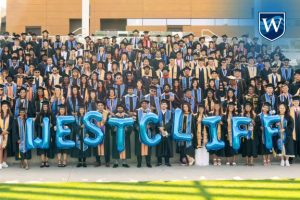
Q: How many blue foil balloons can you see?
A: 9